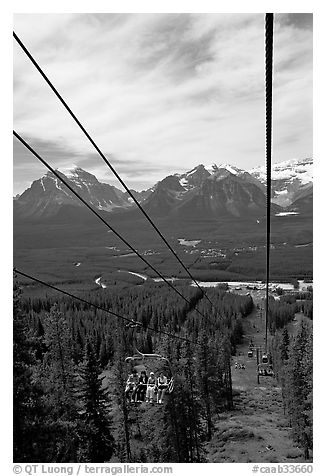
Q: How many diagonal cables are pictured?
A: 3